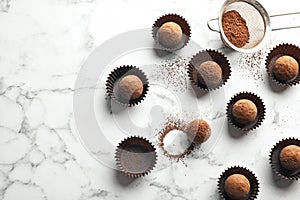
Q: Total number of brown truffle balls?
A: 8